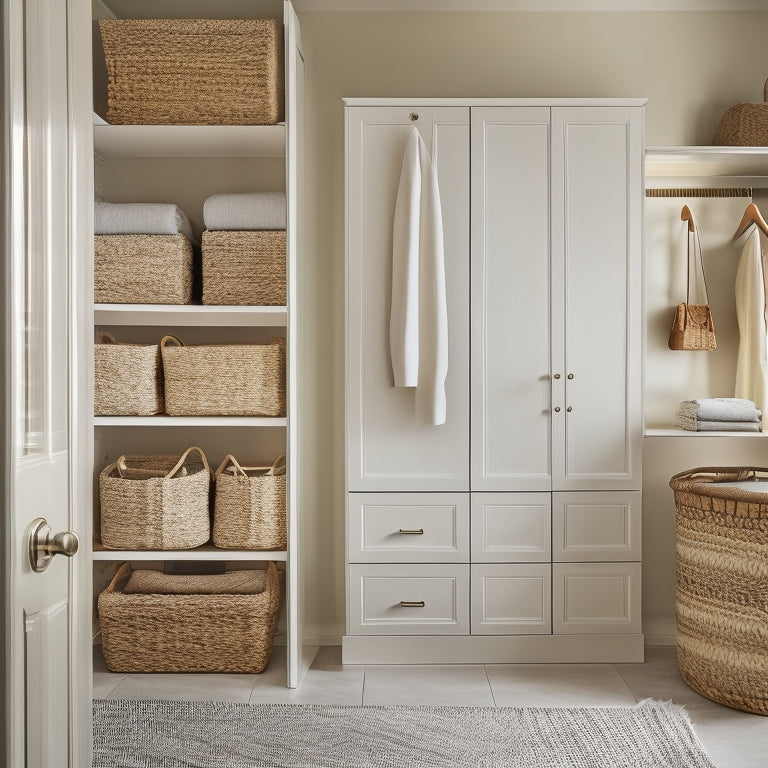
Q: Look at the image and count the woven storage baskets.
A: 10